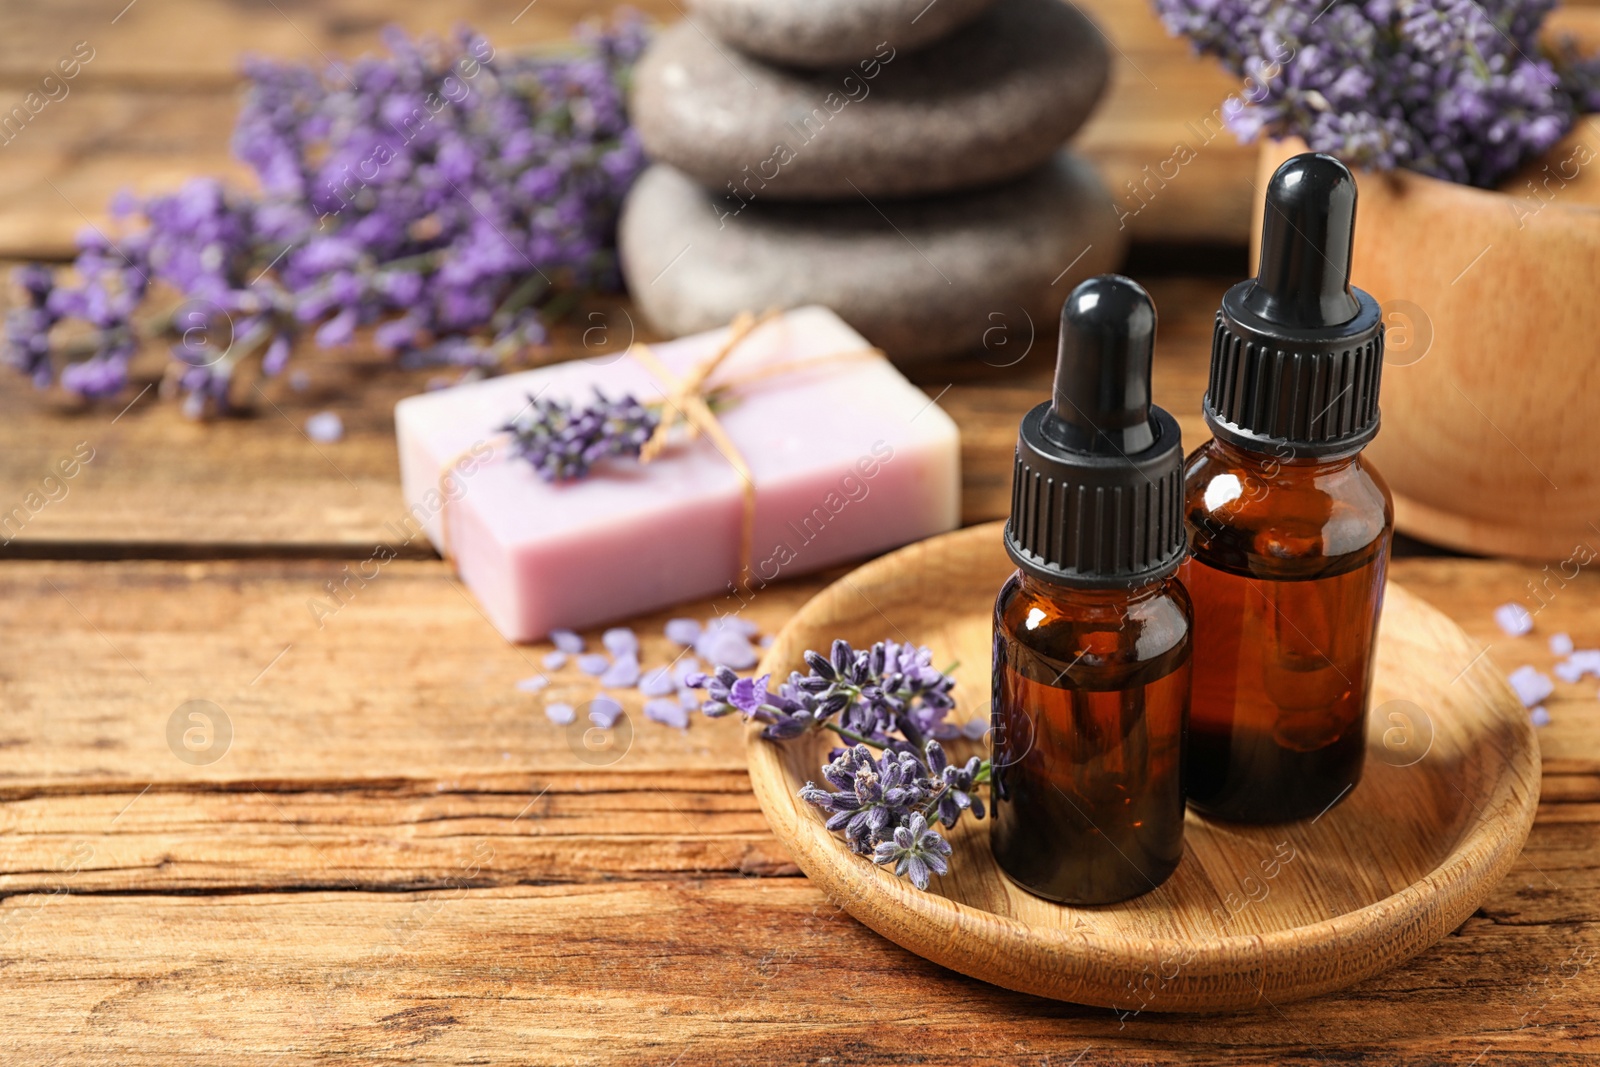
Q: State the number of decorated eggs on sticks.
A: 0